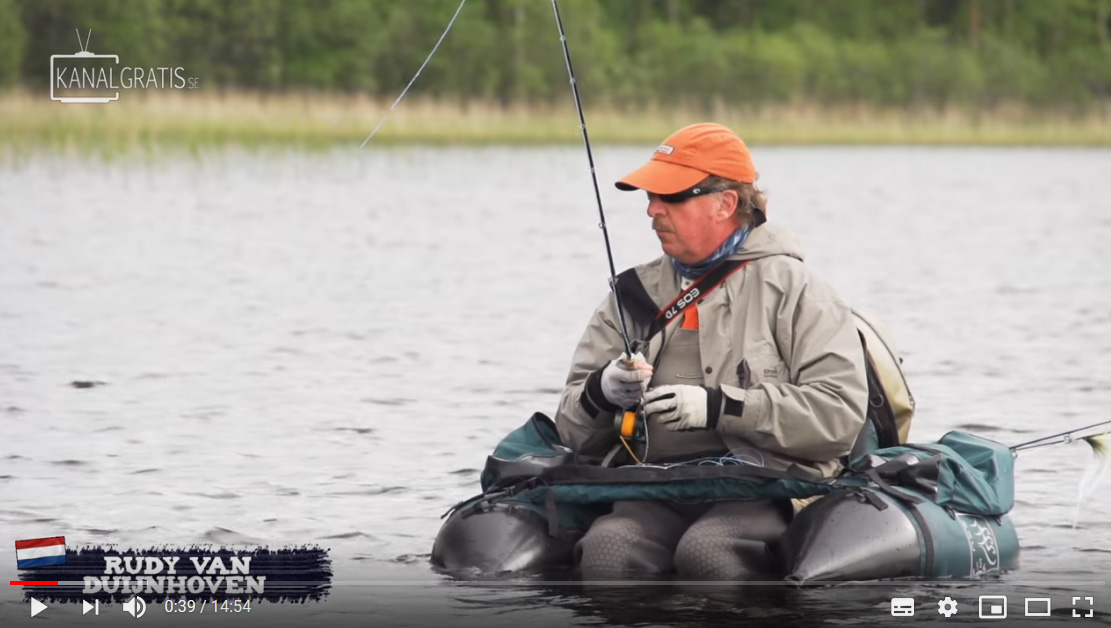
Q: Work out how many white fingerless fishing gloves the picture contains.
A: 2